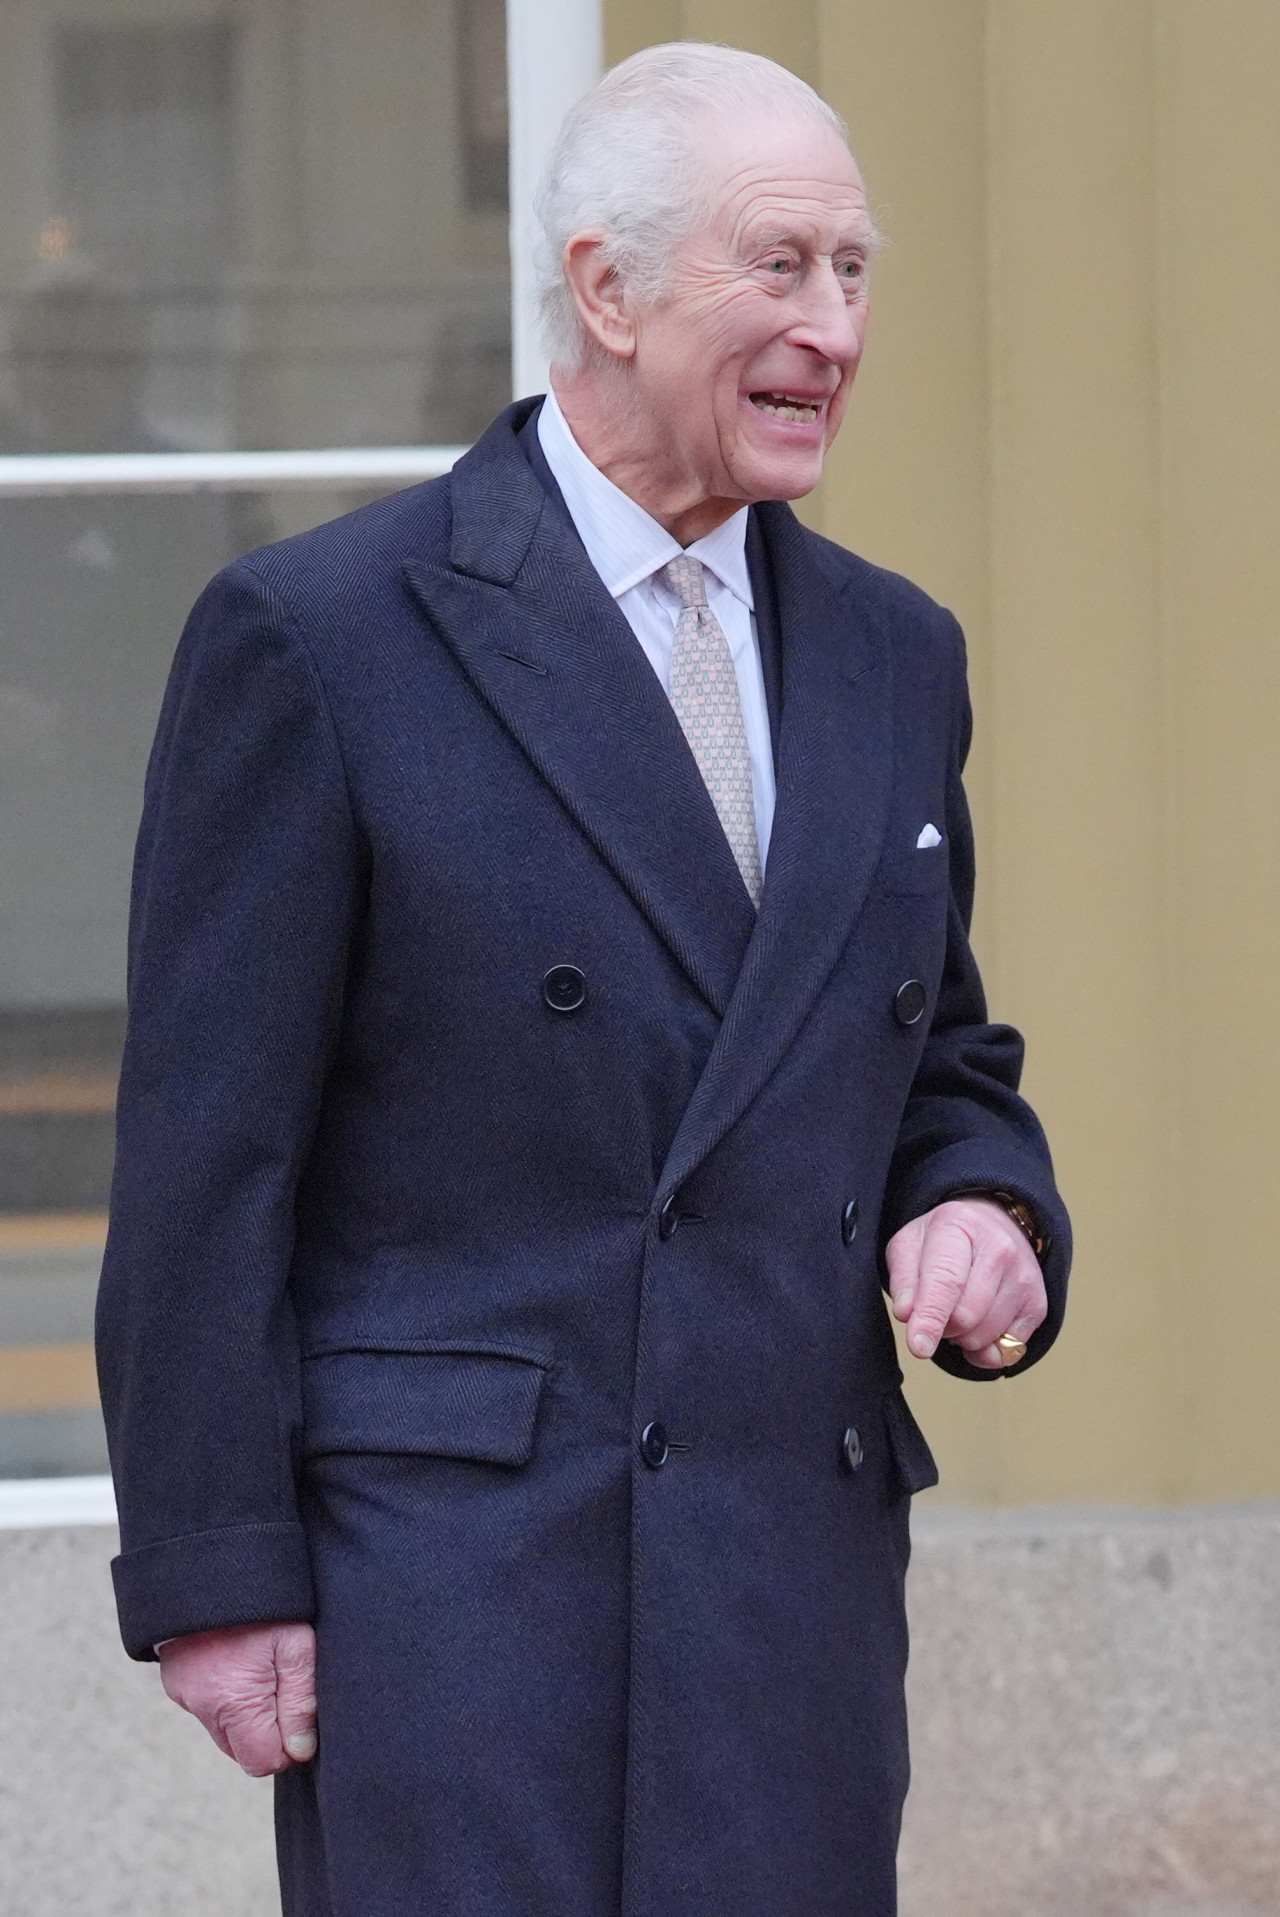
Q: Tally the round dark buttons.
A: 6